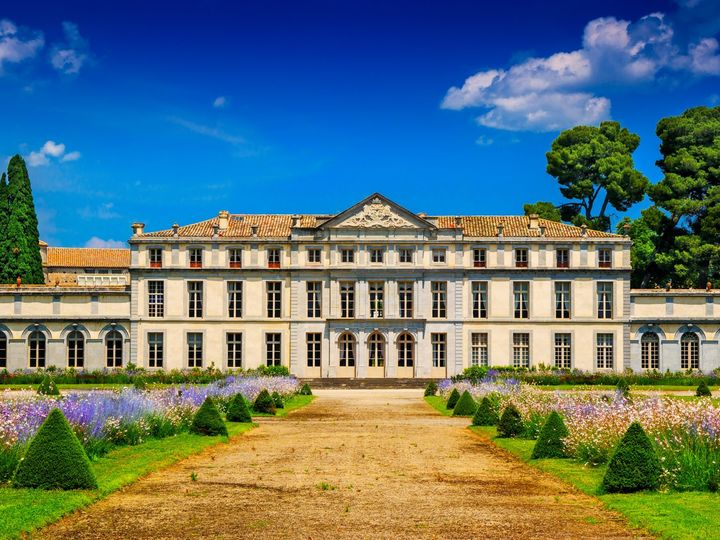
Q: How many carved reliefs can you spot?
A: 1